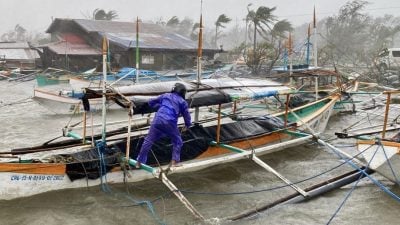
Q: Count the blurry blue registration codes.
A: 1